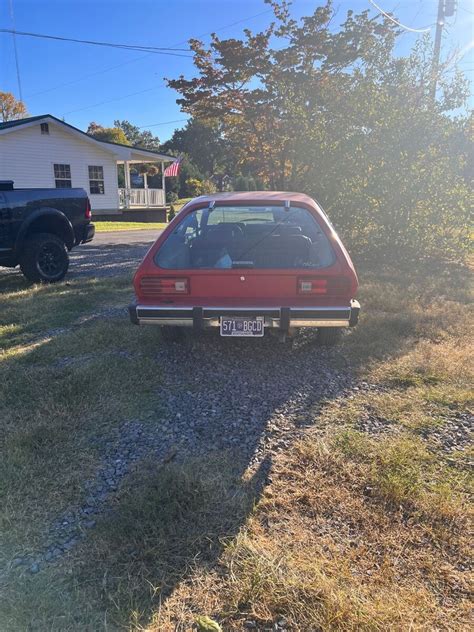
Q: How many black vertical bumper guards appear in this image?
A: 2